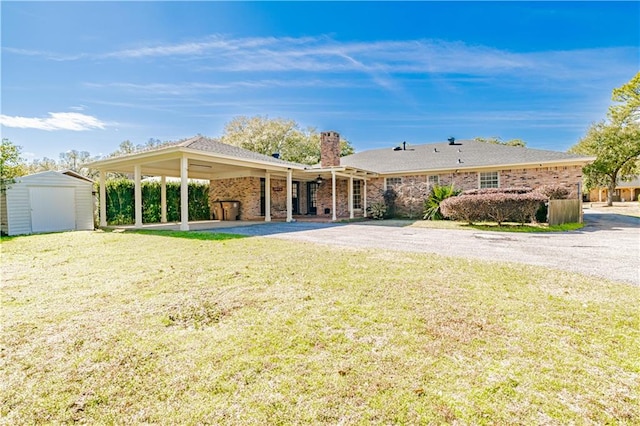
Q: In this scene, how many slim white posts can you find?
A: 9